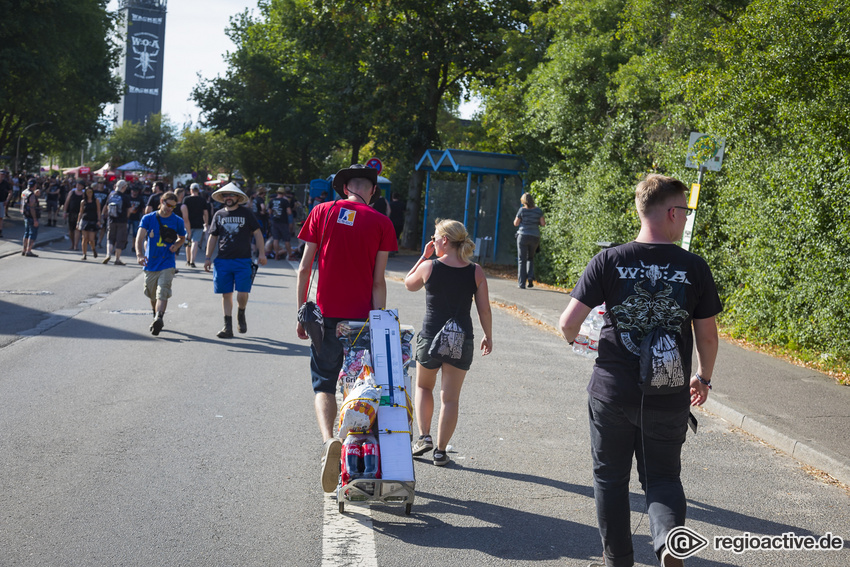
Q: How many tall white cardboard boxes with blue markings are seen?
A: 1